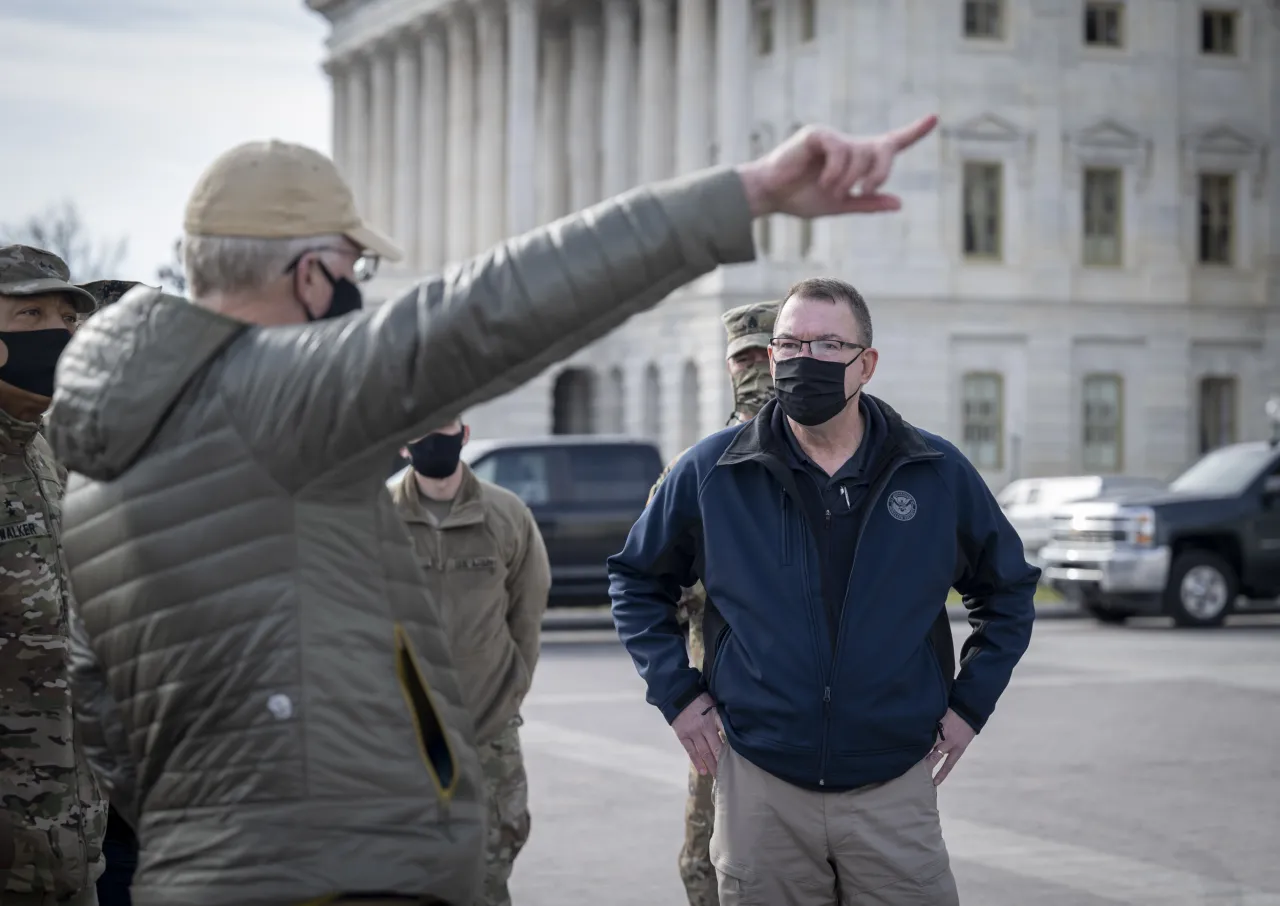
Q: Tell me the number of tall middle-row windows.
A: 3